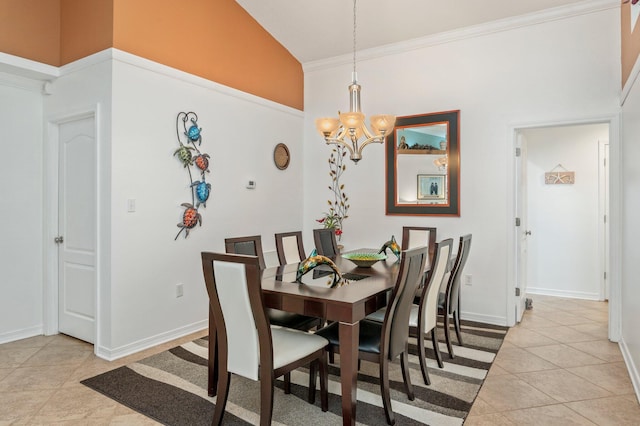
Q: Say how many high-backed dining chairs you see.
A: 8